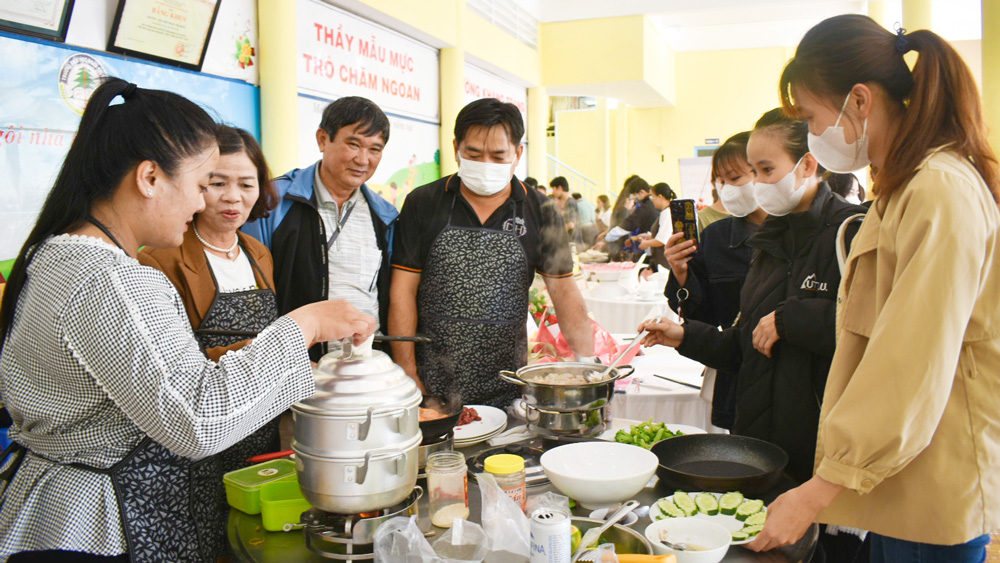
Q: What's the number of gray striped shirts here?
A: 1